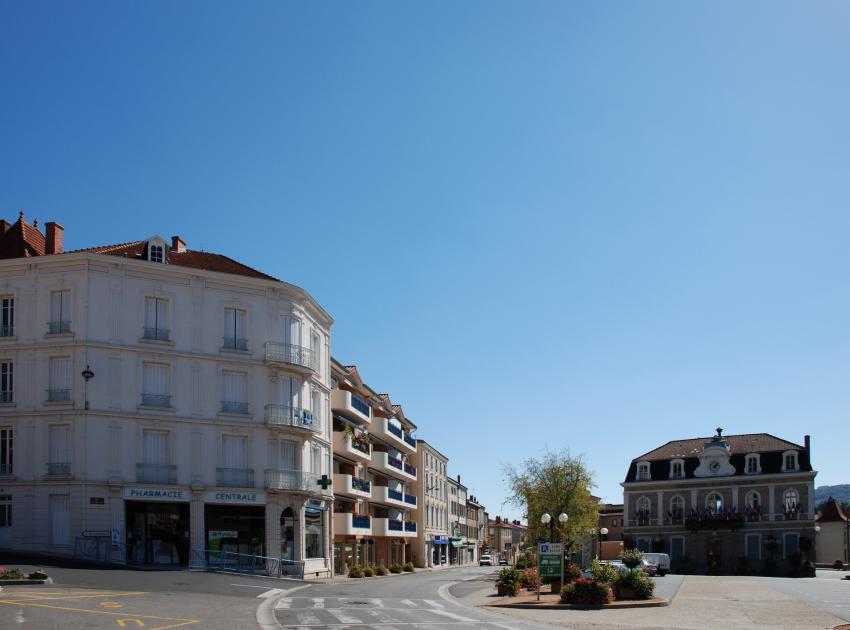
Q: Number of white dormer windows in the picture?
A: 5